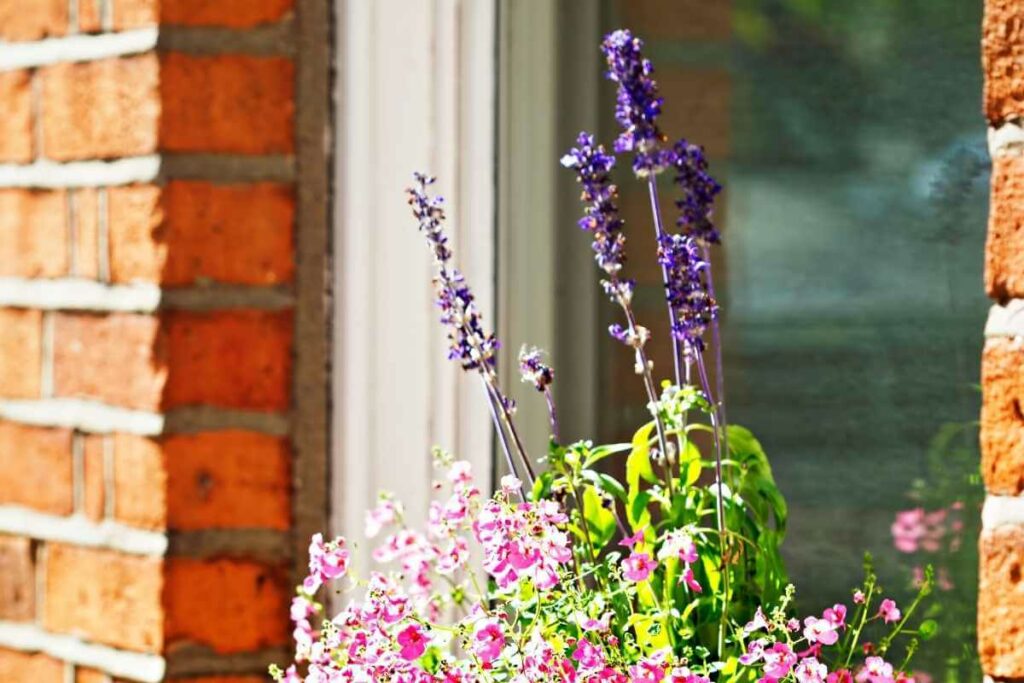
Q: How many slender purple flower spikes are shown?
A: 6